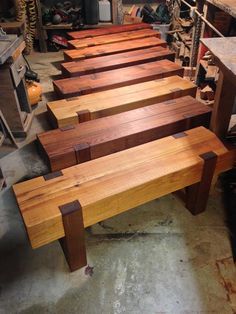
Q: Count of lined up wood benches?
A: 8